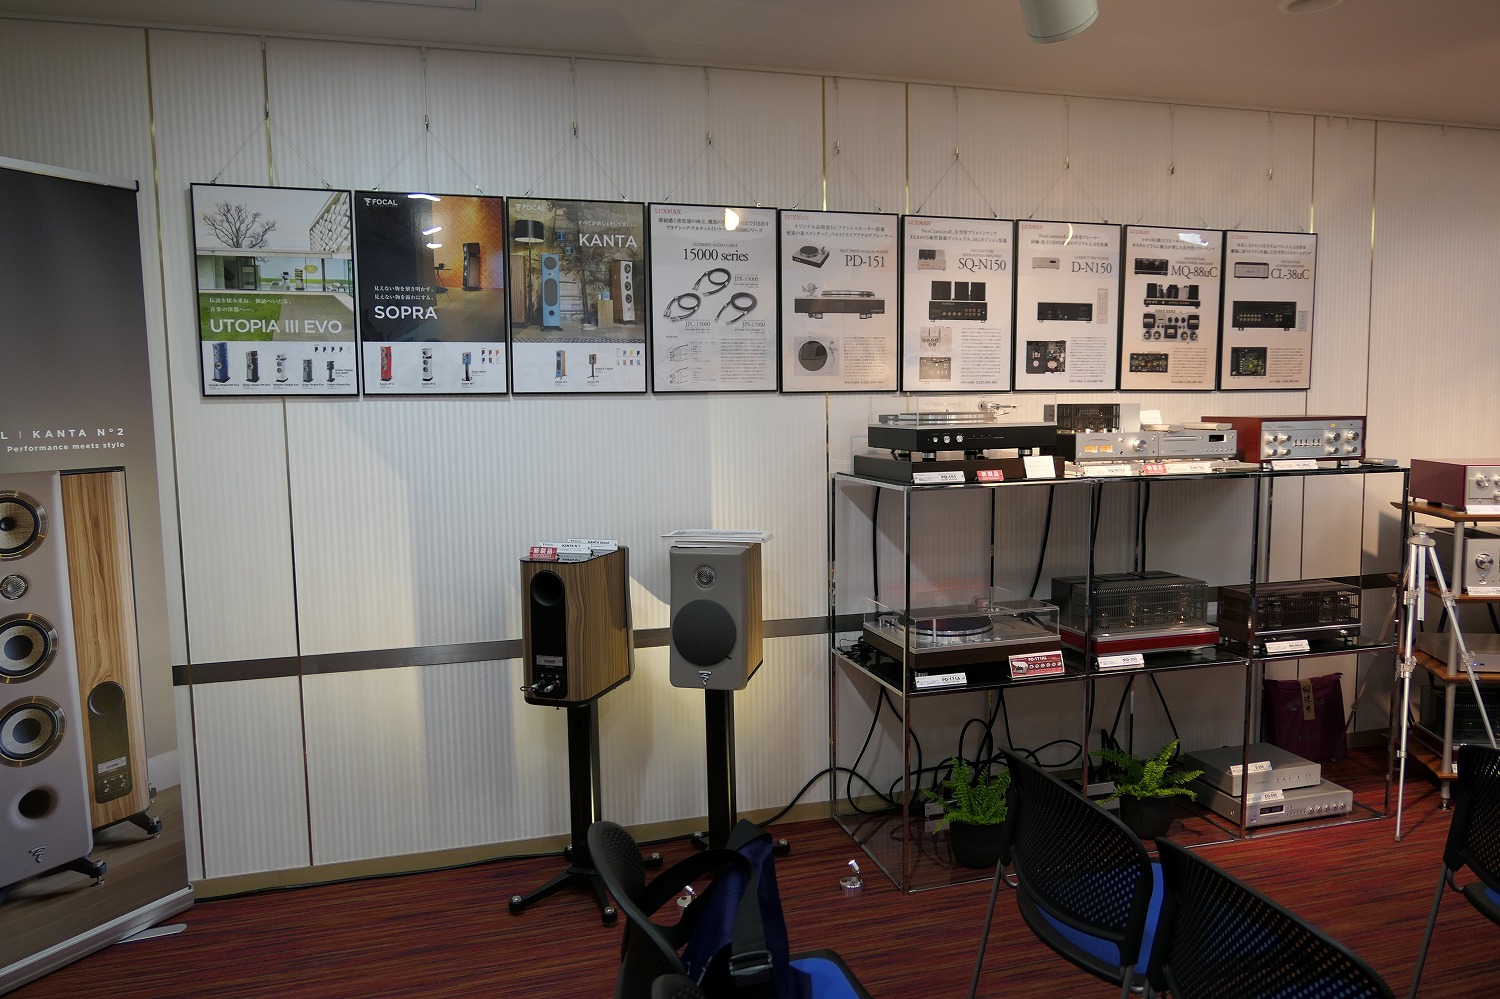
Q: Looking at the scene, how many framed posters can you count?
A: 9